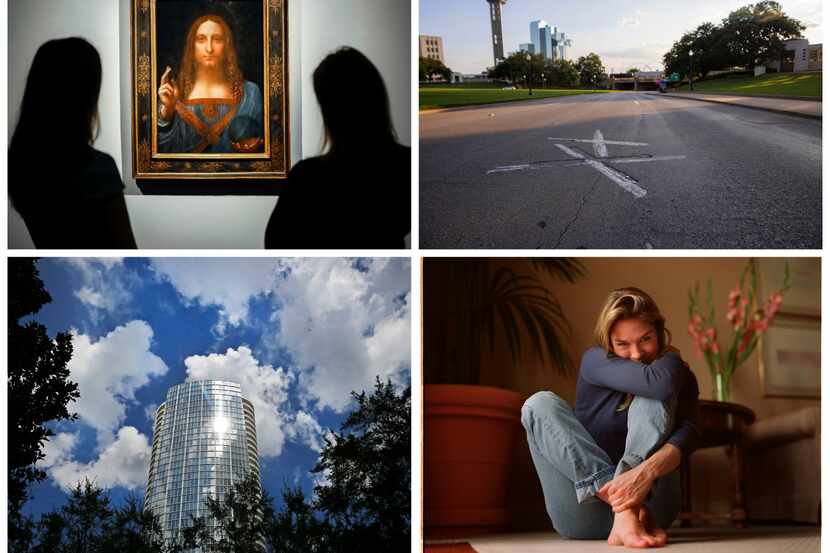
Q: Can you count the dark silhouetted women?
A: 2